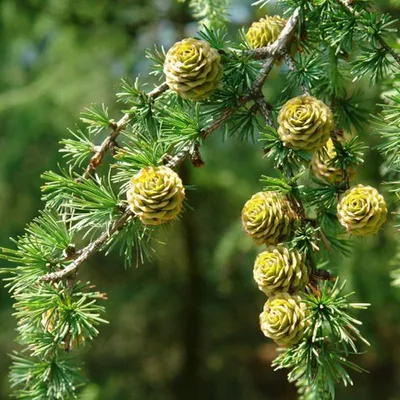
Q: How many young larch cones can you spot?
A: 9